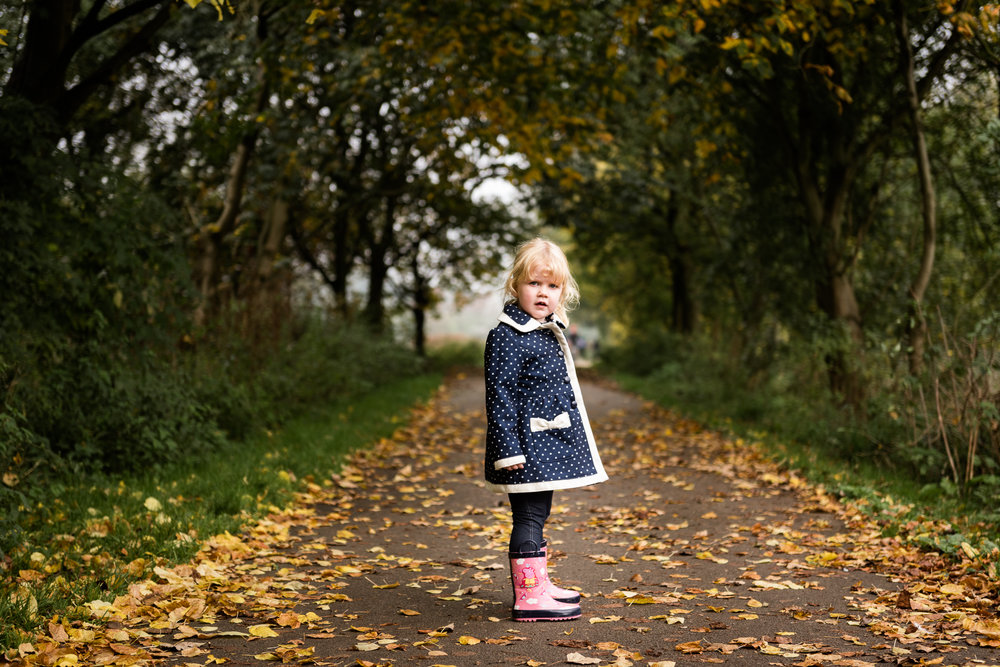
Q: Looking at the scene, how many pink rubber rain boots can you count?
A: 2